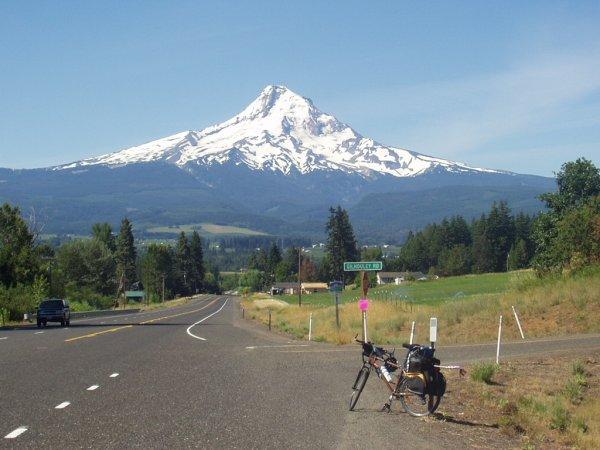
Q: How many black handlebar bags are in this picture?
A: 1